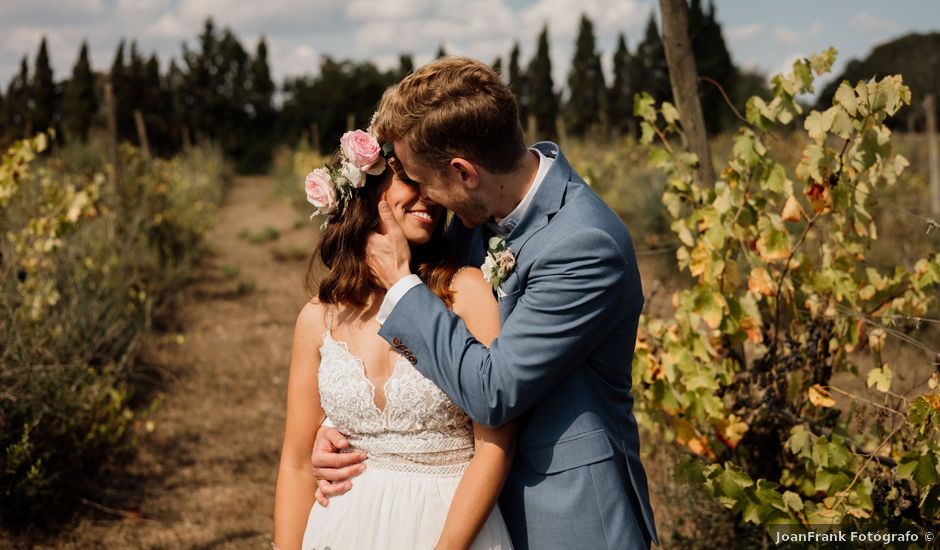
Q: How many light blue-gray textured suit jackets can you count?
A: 1